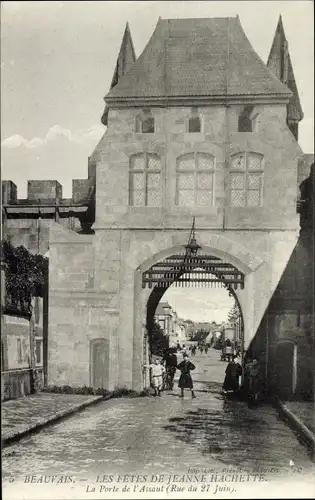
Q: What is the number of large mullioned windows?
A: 3